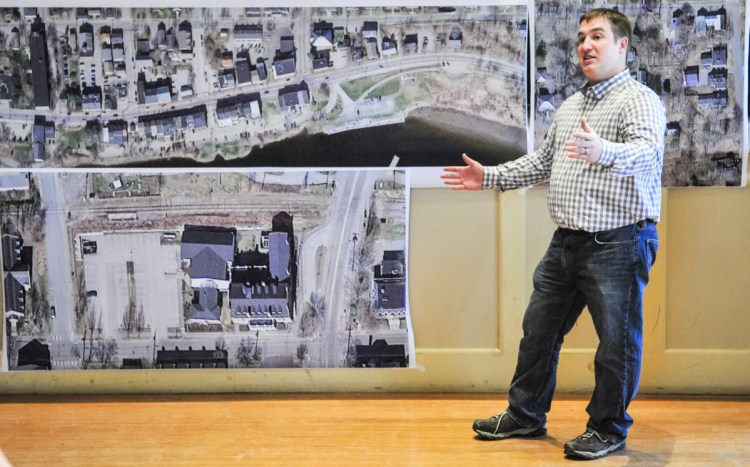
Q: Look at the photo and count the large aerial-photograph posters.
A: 3